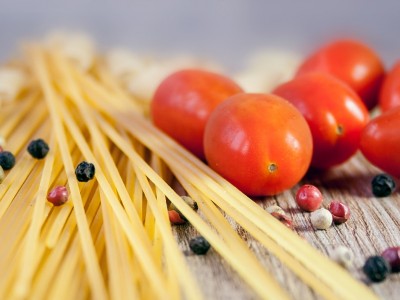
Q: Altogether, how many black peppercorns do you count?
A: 6